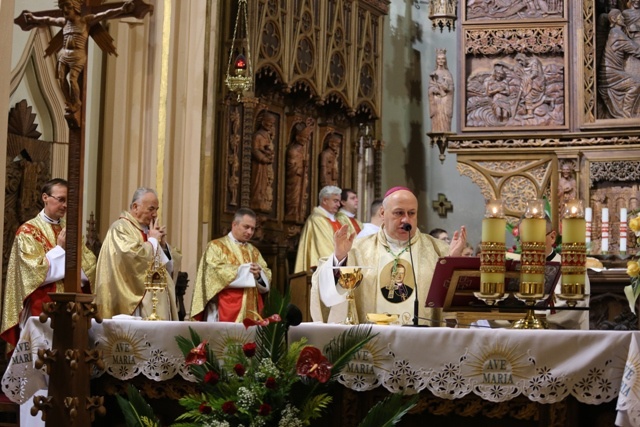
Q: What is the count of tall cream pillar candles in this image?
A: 3